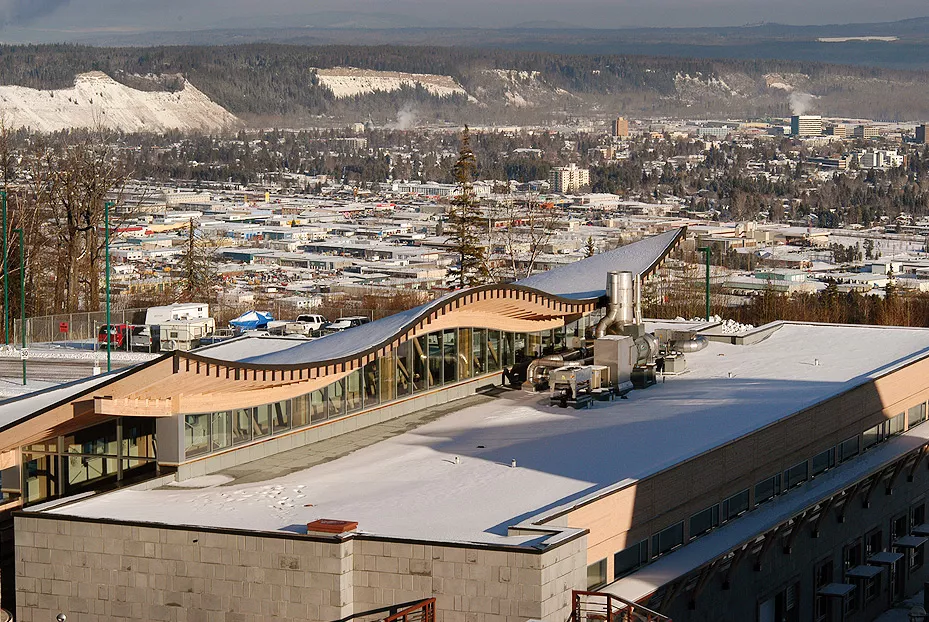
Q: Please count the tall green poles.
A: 4